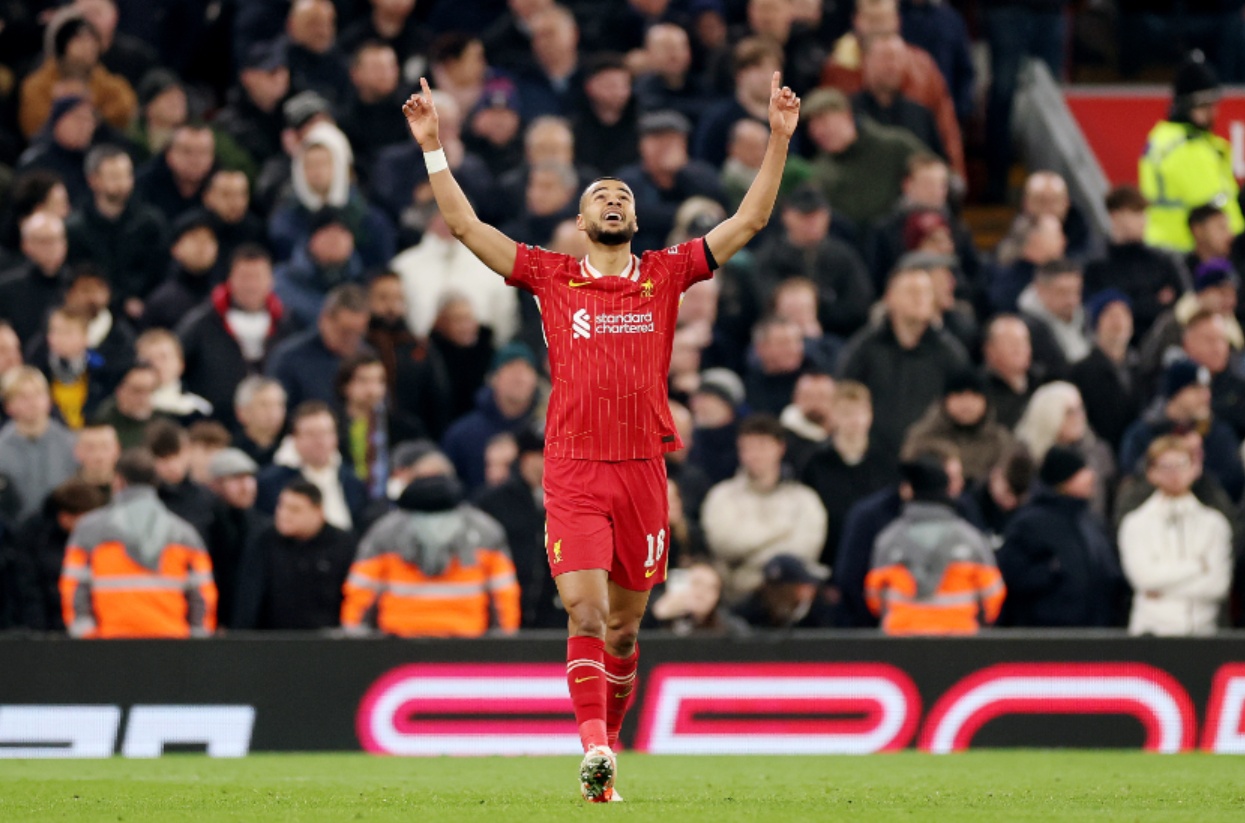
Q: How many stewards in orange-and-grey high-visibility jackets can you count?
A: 3